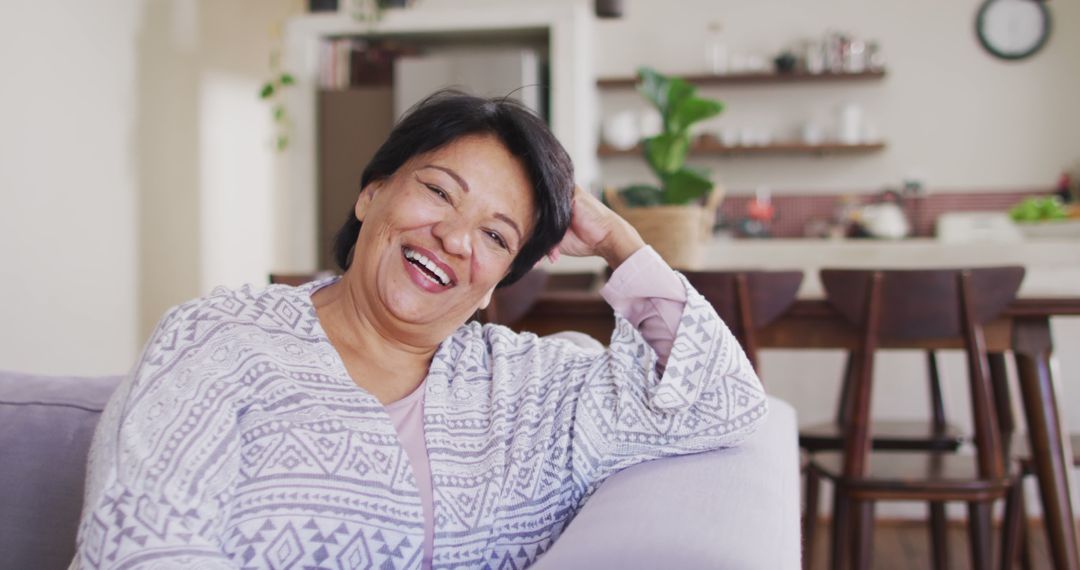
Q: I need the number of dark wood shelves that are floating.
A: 2